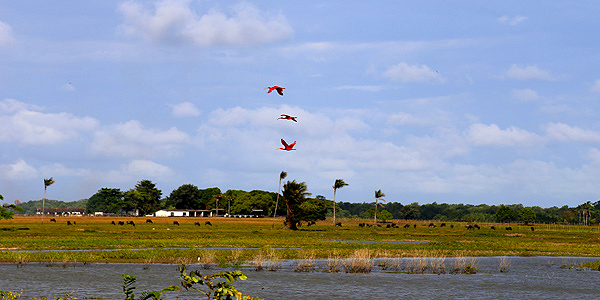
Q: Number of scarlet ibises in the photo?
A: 3